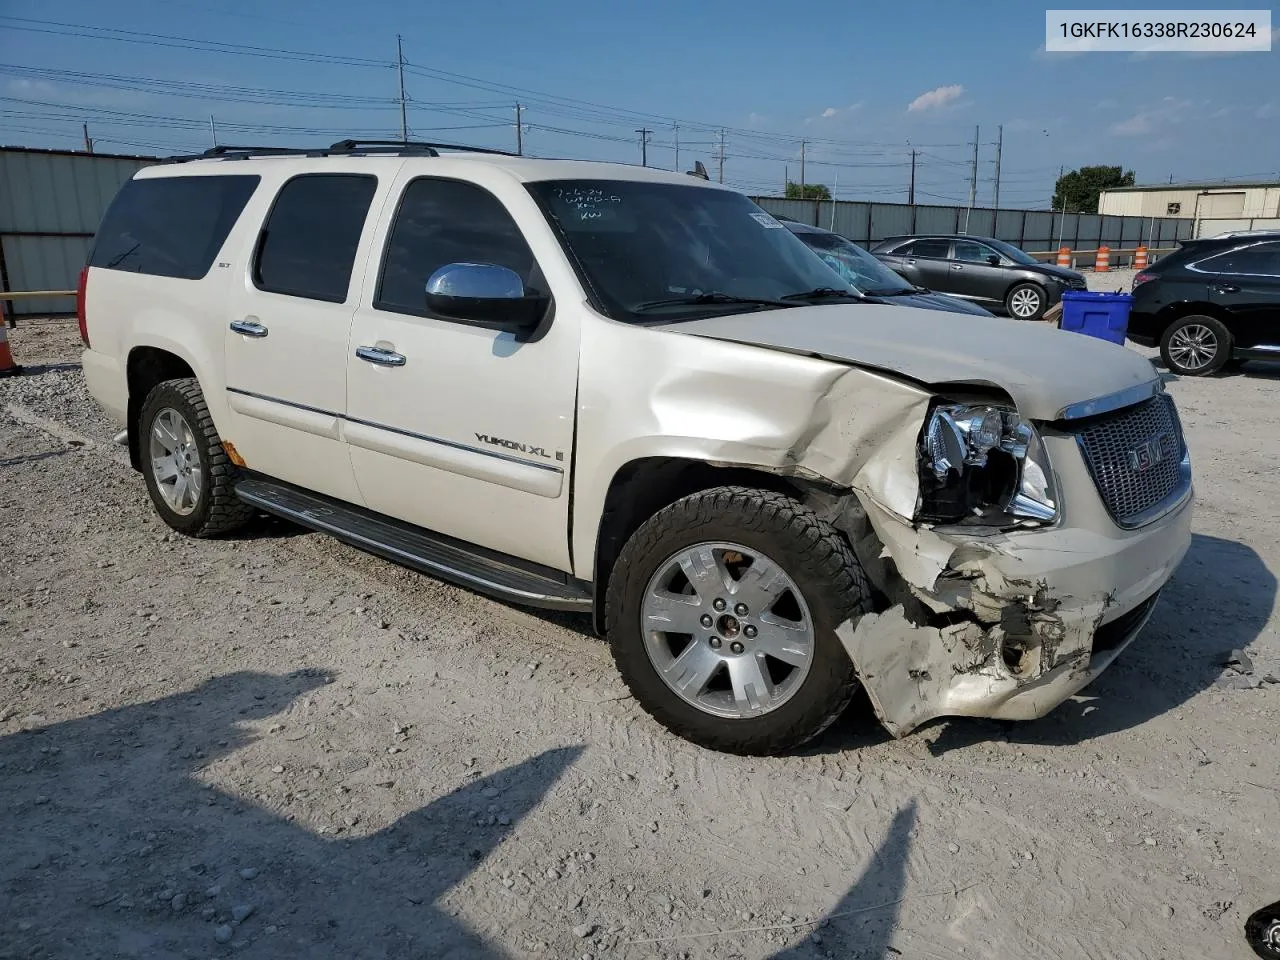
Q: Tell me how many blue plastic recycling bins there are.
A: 1